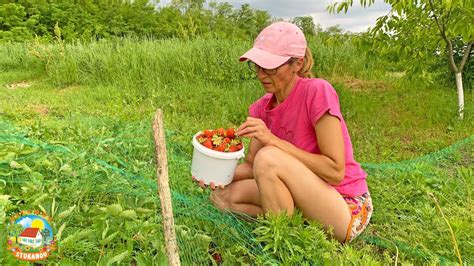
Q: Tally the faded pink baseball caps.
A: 1